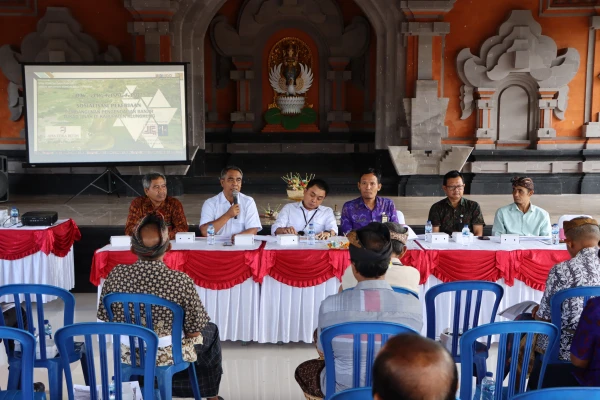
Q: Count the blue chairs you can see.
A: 11